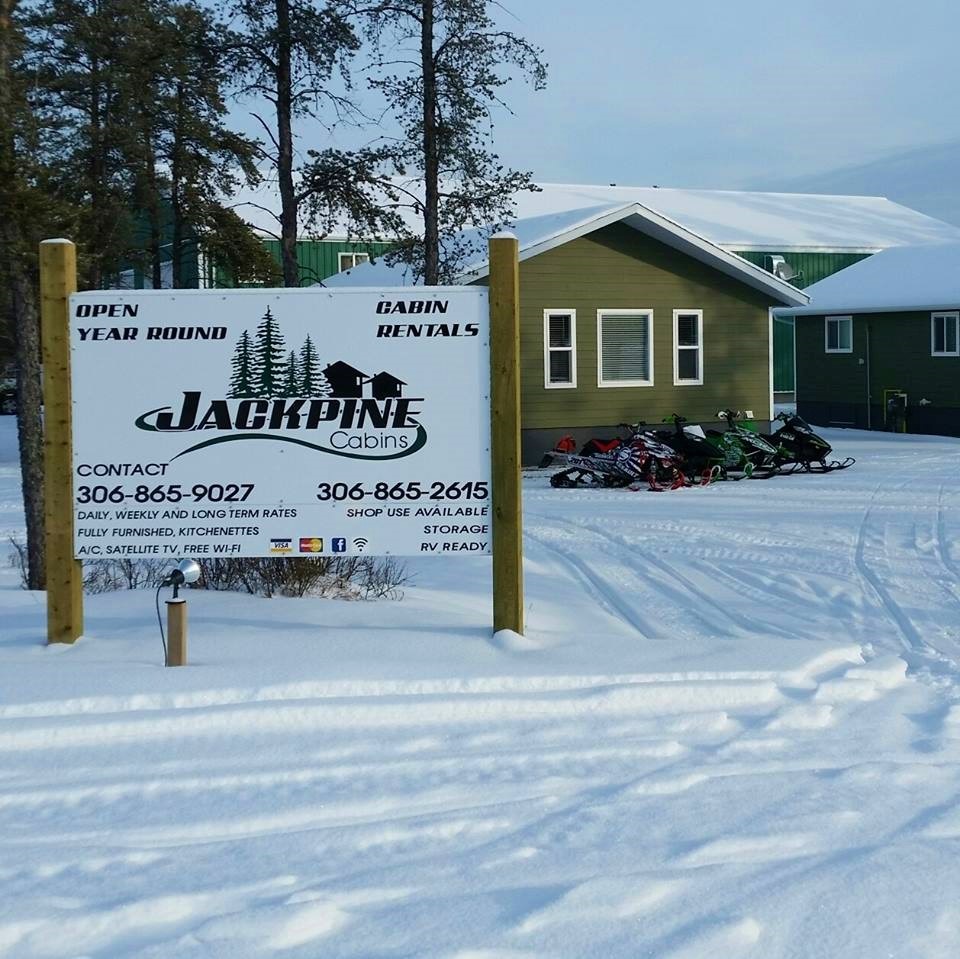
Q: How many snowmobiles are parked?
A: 4